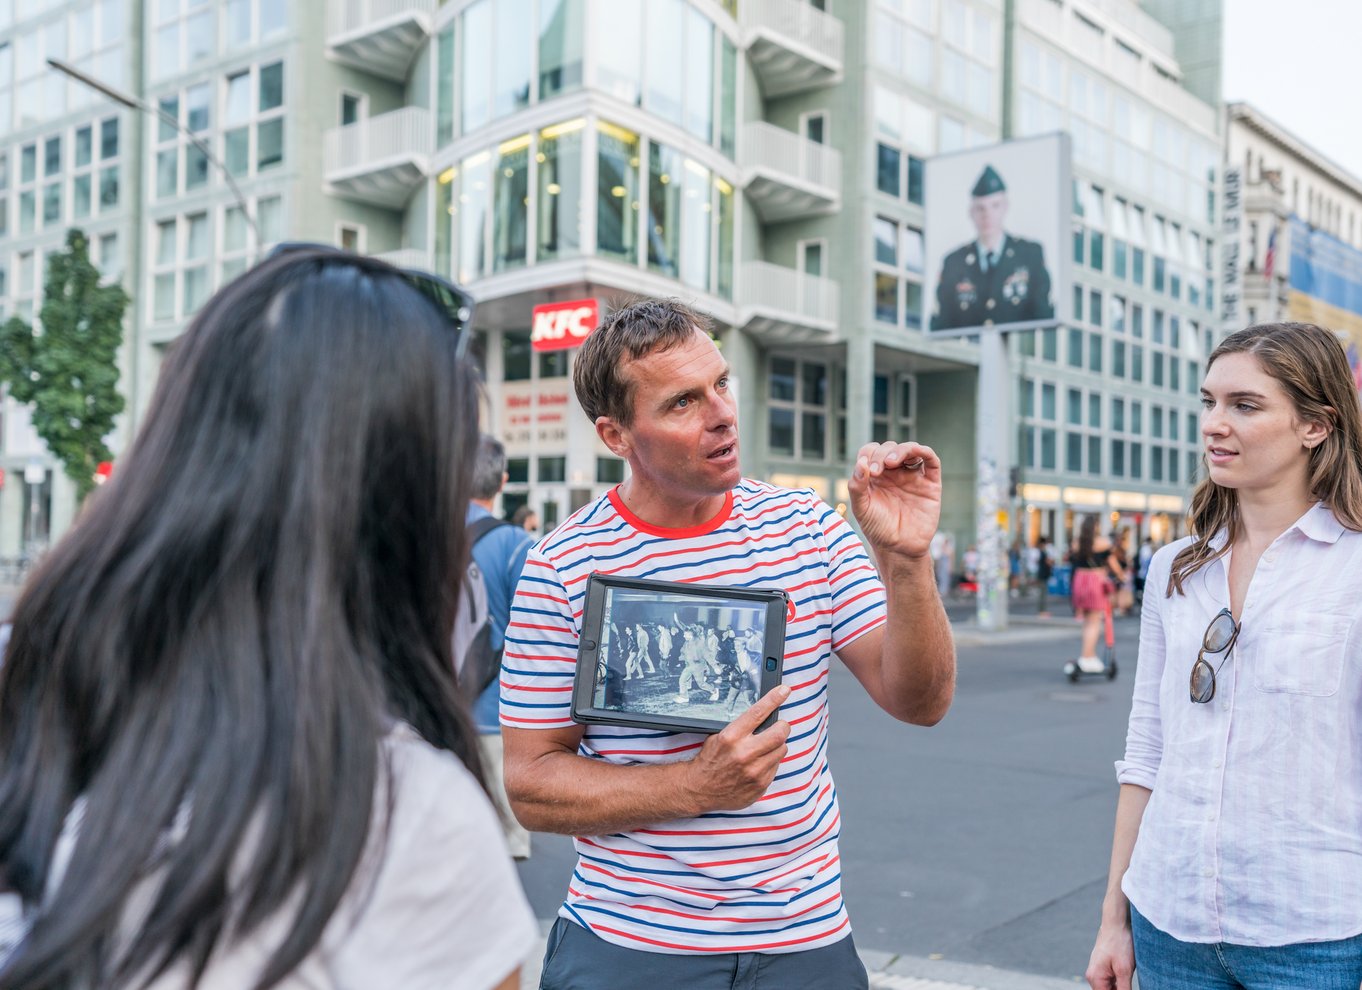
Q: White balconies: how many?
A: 6